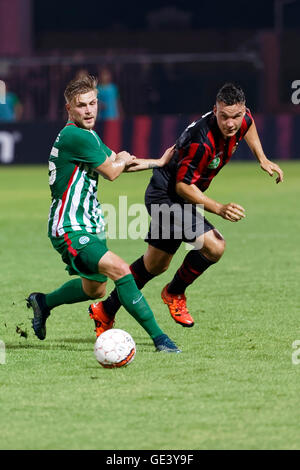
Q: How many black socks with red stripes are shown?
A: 2